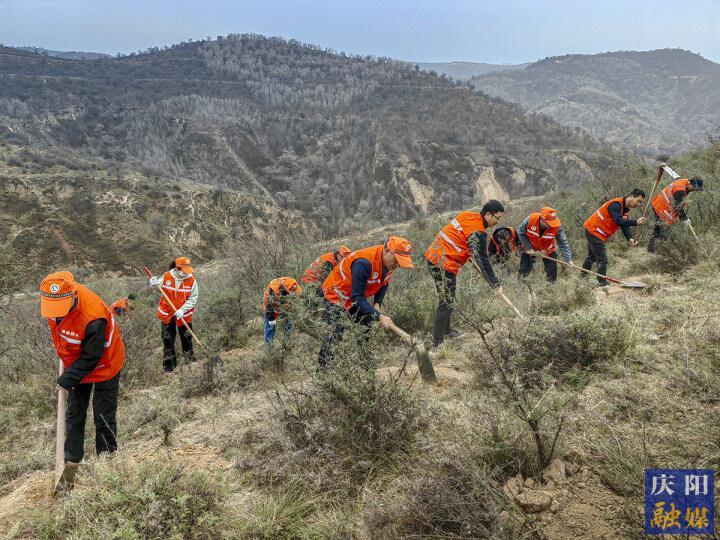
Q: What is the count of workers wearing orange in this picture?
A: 11